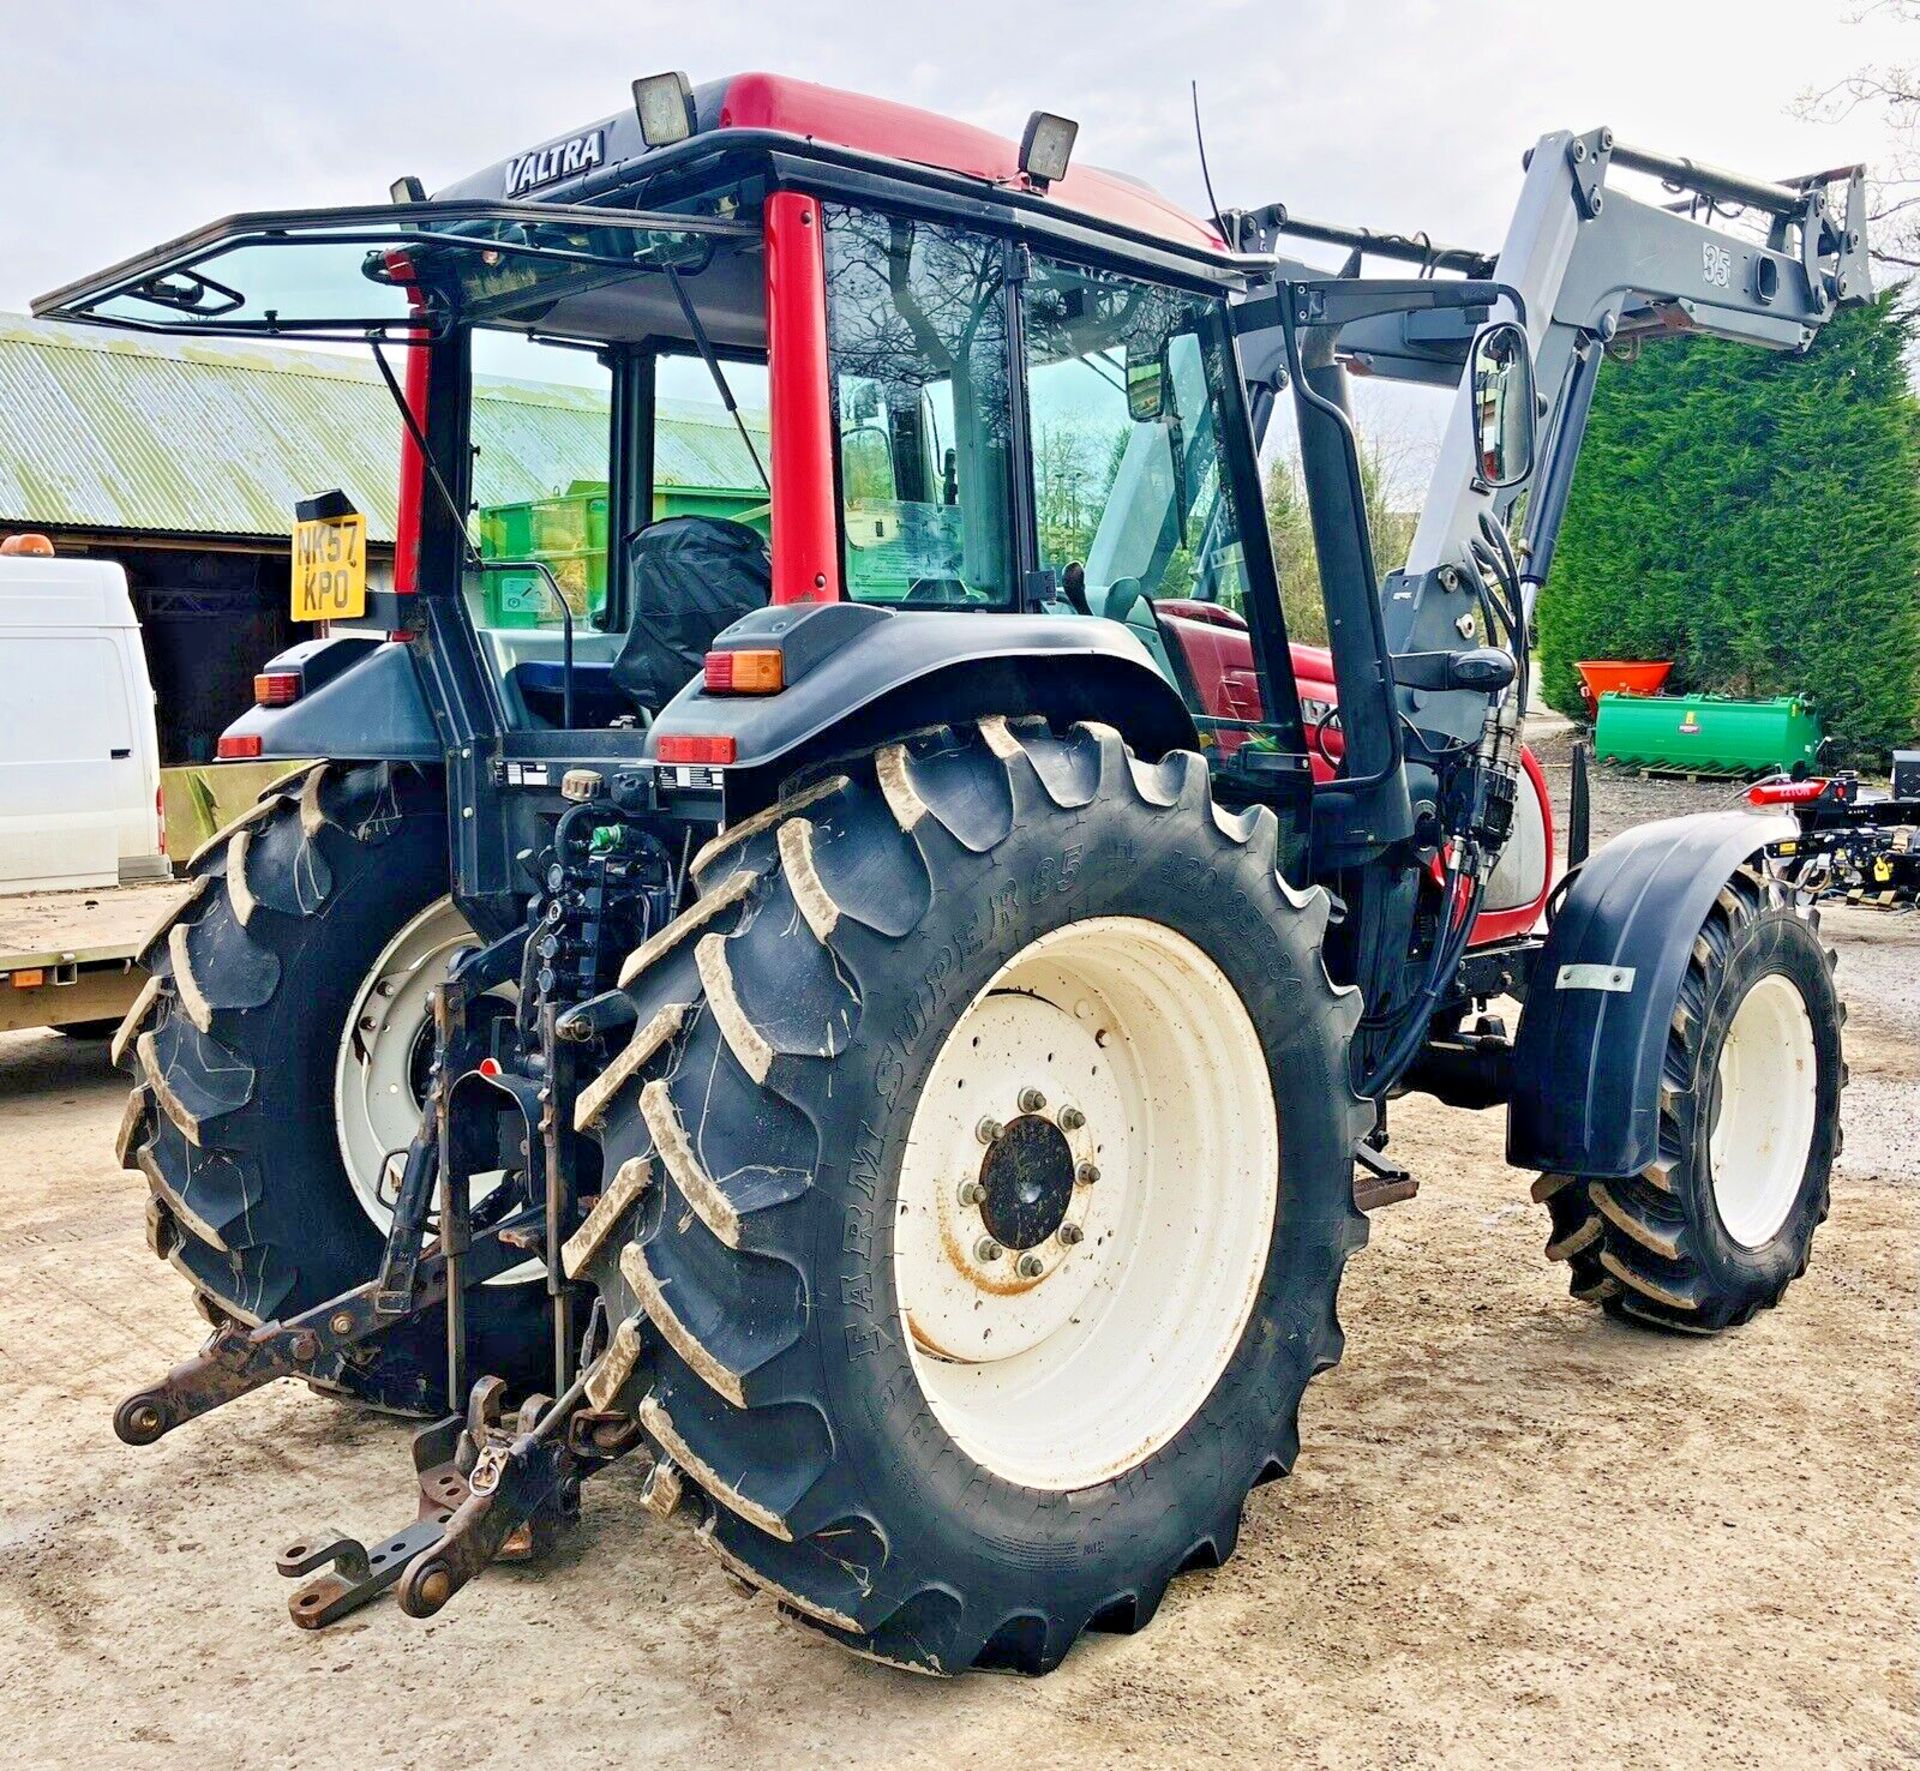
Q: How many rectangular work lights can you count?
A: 3